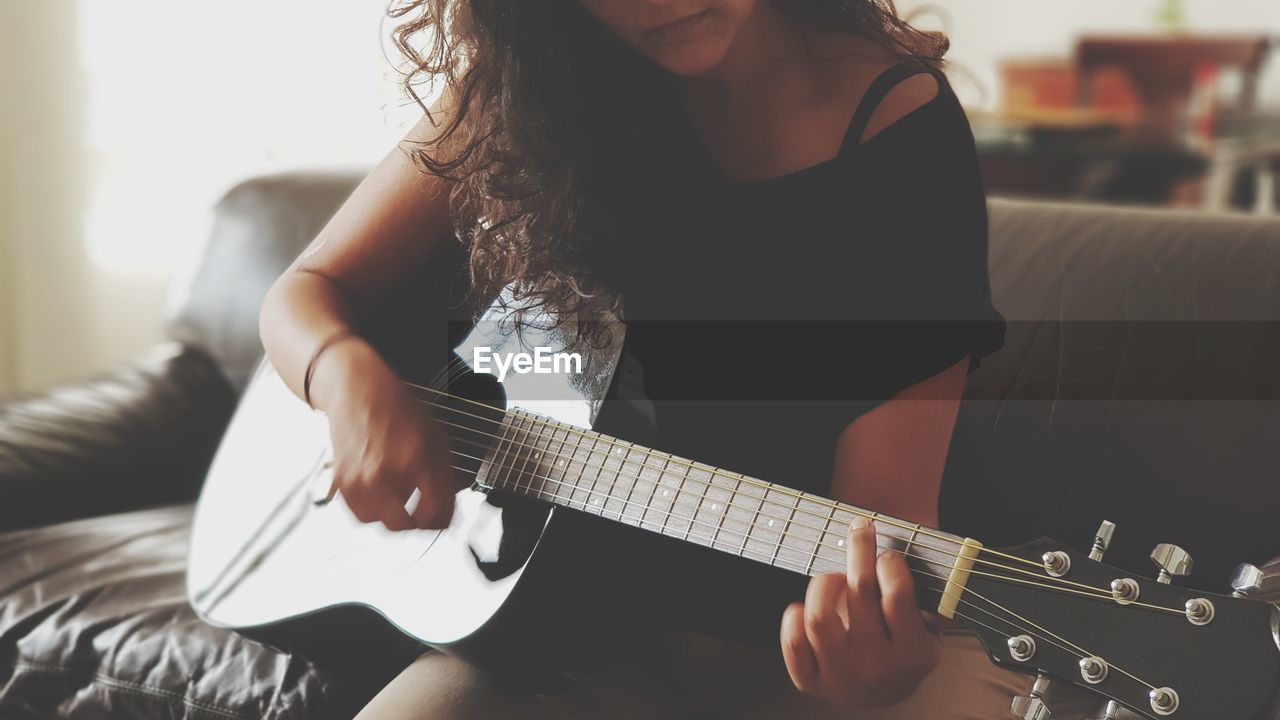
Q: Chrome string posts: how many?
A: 6